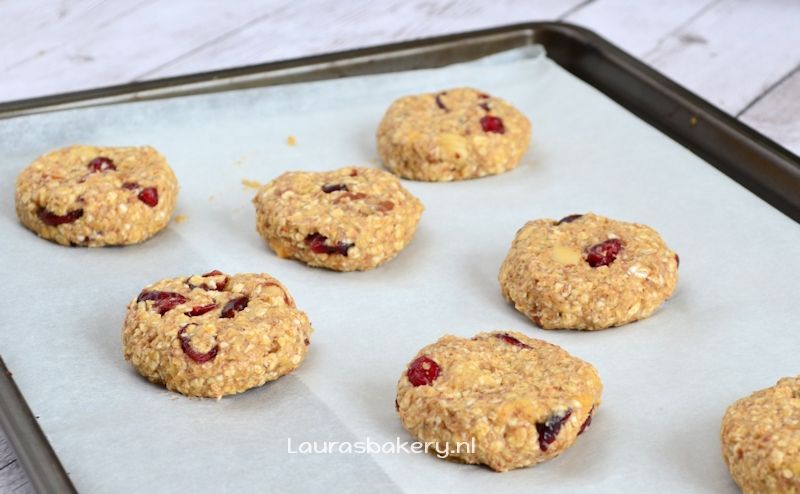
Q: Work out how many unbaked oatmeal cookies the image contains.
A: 7